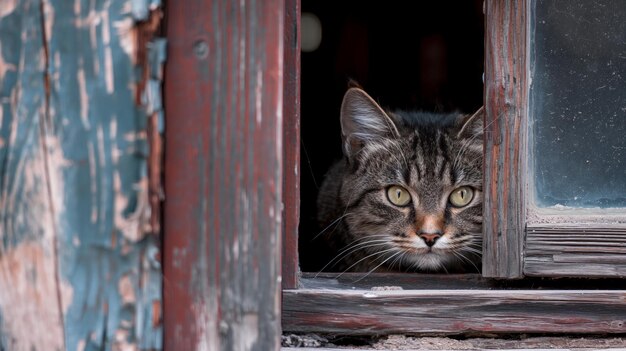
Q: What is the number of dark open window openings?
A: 1